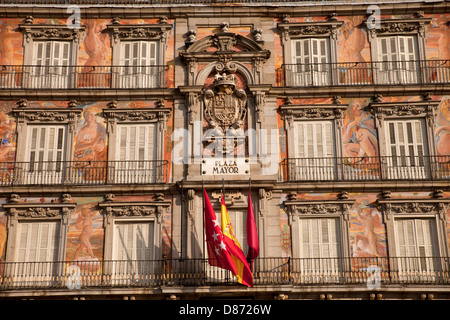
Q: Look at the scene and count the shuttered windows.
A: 13